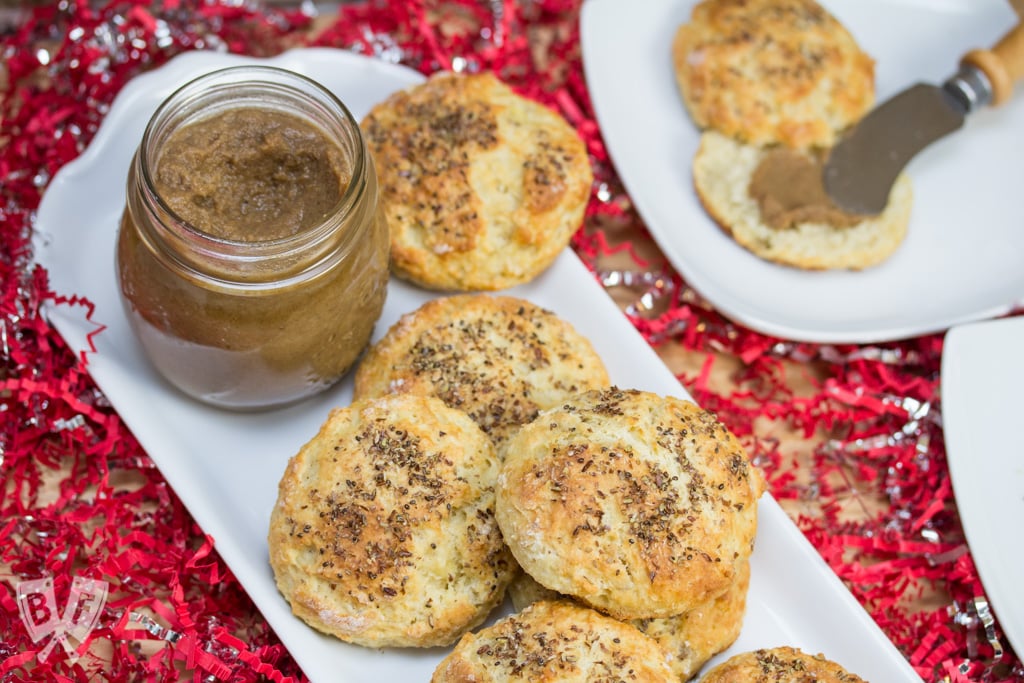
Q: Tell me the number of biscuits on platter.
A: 7